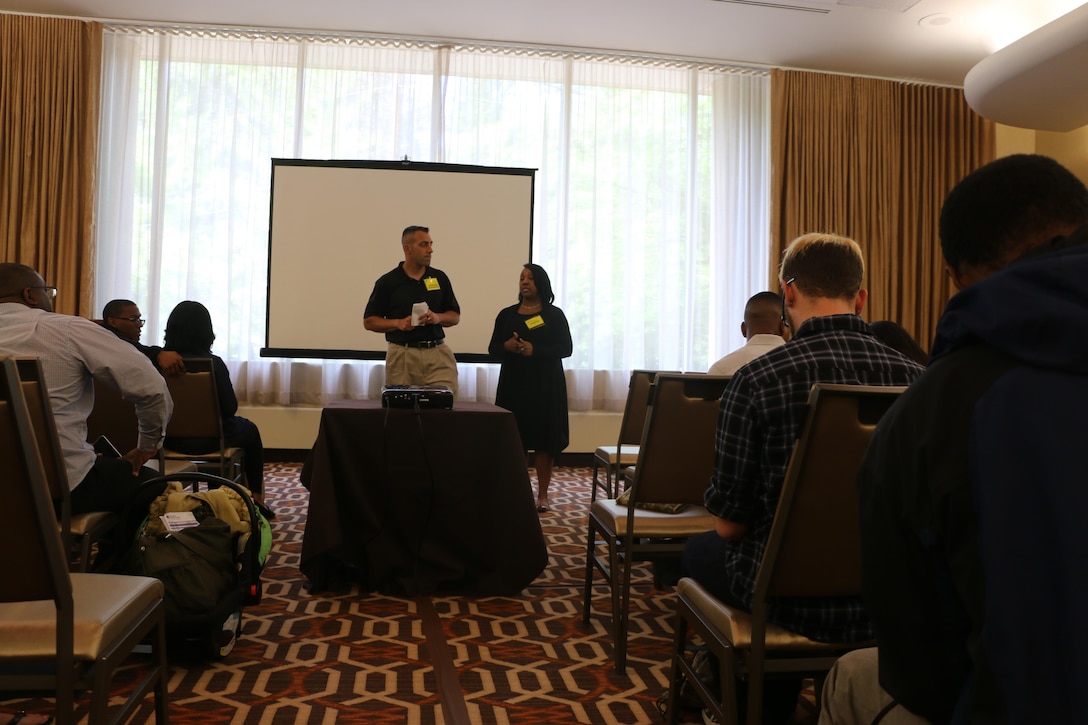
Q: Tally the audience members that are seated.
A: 7